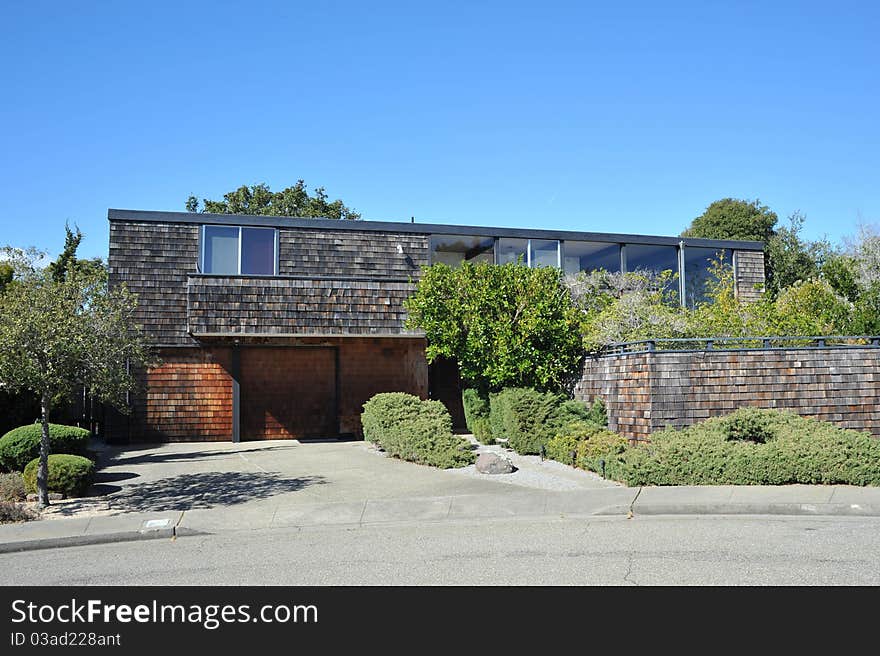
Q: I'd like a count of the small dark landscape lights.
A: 3